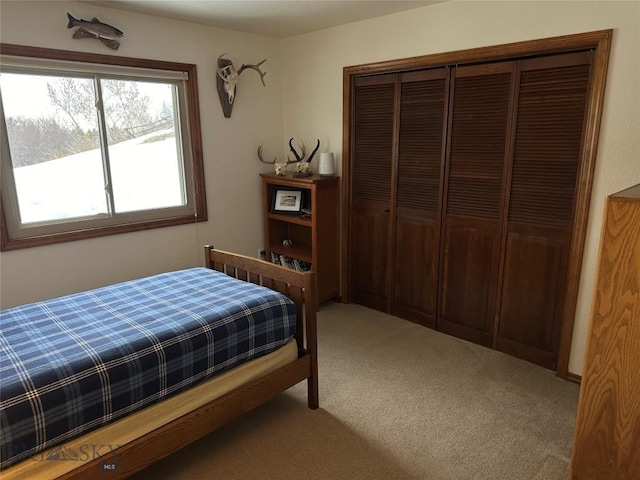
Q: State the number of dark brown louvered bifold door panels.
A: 4